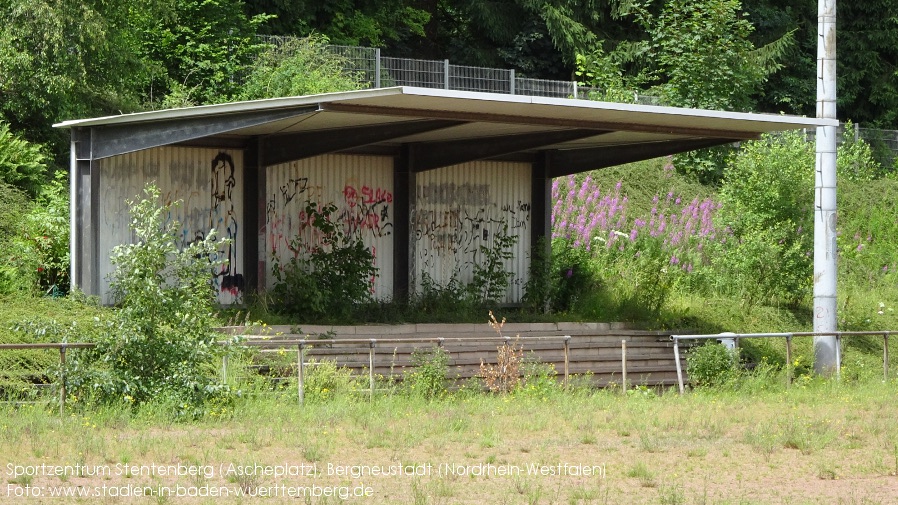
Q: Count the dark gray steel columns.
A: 4